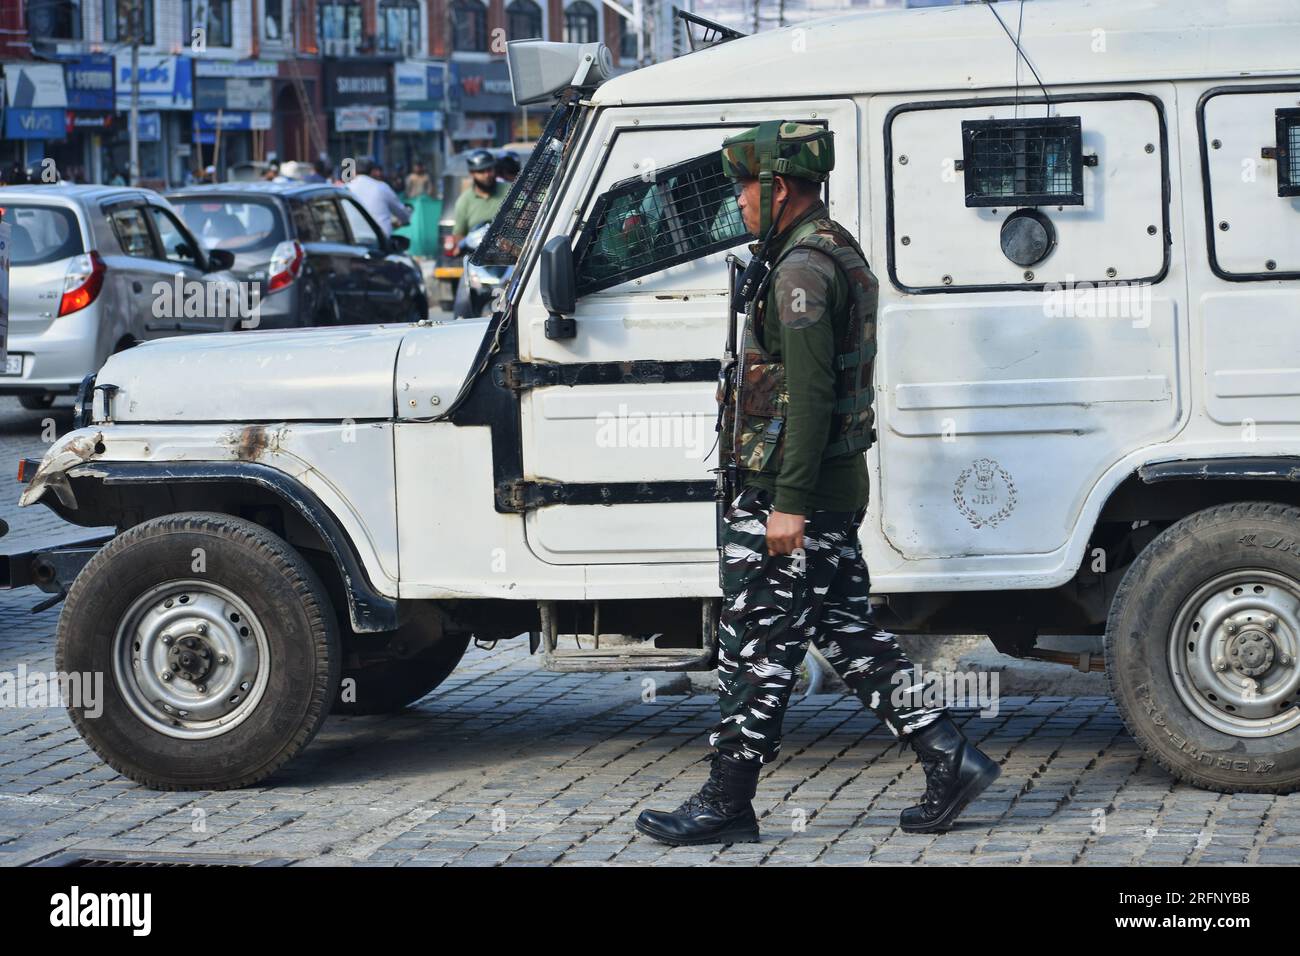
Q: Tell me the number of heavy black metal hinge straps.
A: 2